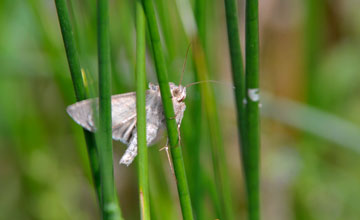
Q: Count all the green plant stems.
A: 6